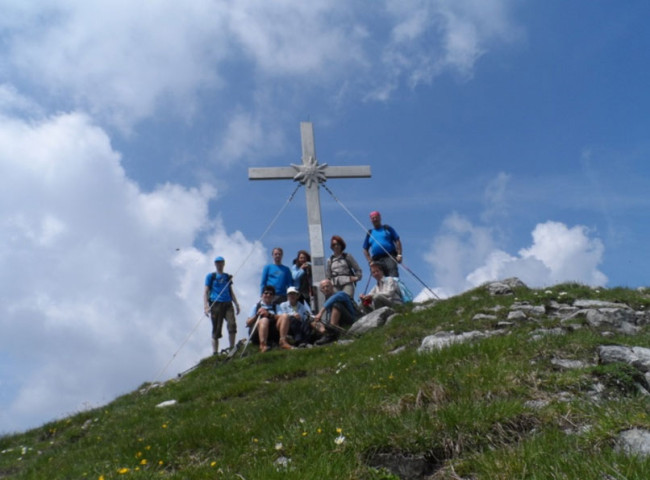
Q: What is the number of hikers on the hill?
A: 9